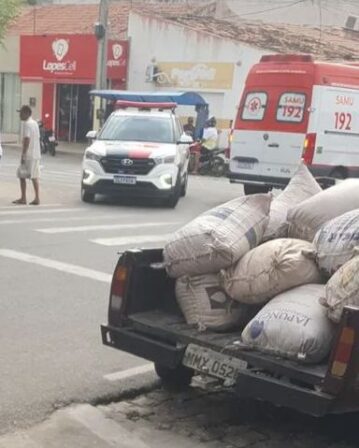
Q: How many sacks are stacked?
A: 8